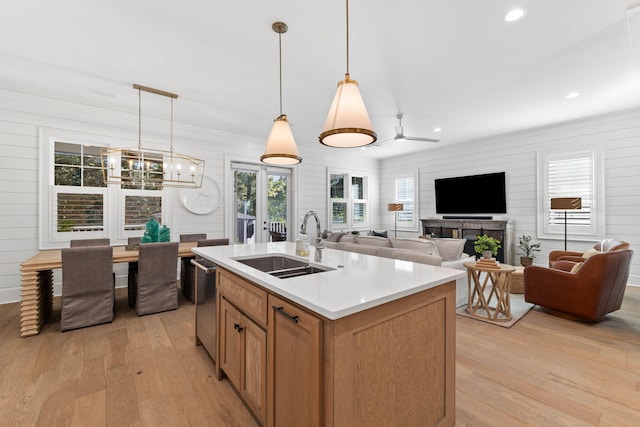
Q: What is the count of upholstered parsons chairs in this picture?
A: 6